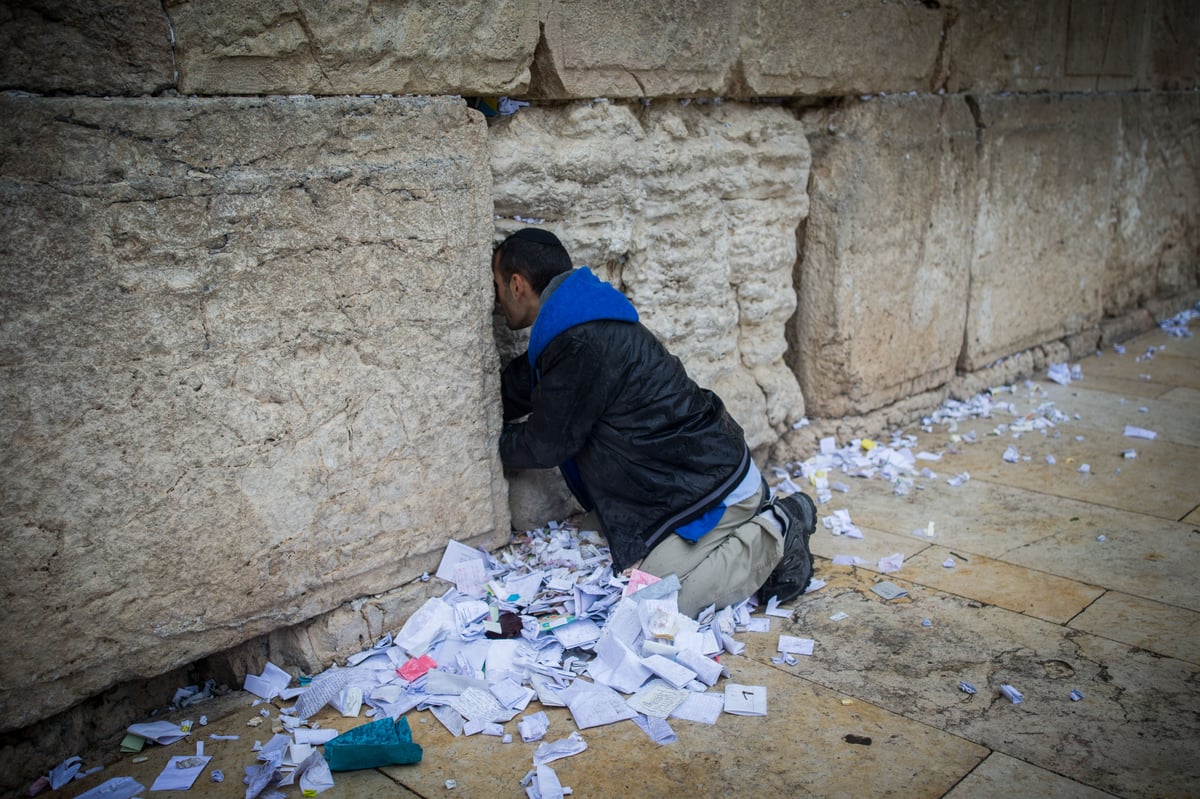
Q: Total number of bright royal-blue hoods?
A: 1